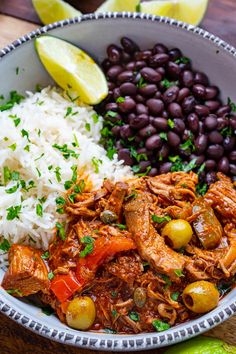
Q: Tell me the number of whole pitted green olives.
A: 3